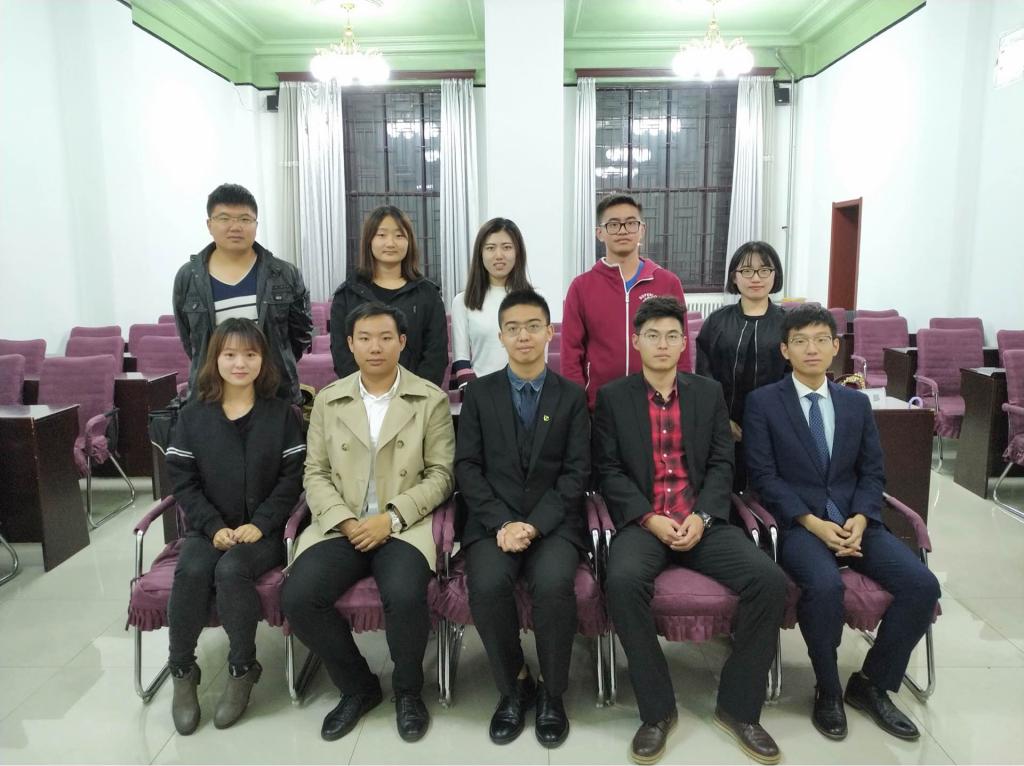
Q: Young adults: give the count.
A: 10